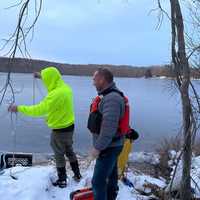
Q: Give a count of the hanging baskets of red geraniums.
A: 0